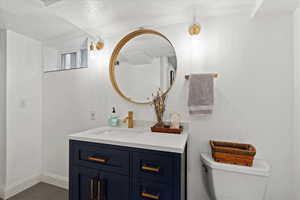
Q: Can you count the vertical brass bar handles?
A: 2